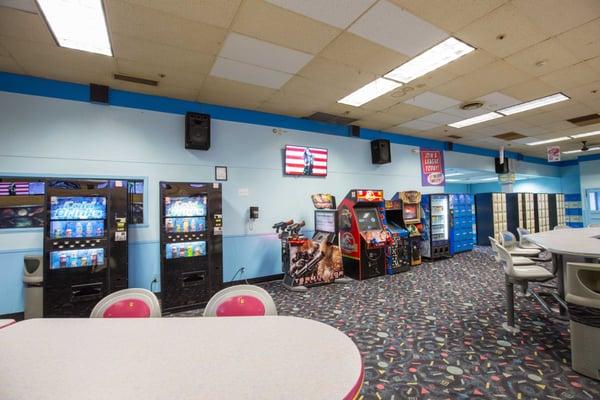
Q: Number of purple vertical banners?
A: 1